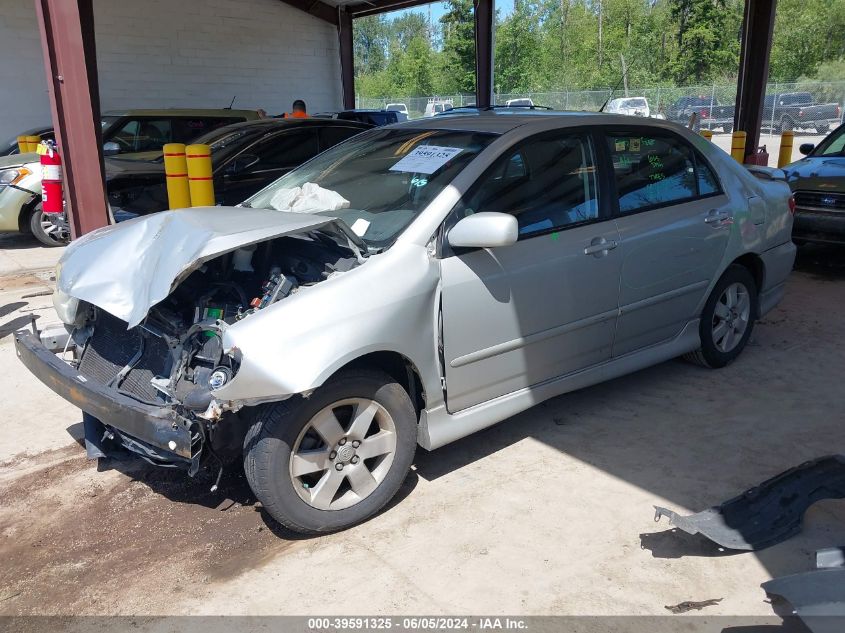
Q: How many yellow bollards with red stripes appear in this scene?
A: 7